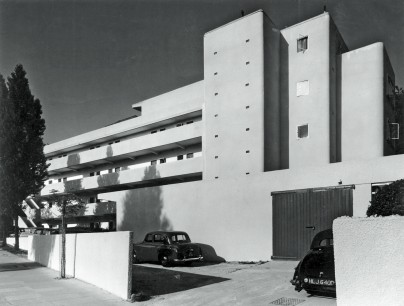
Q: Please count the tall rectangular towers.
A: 3